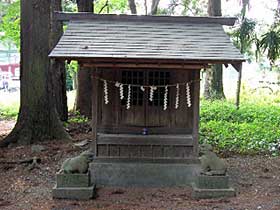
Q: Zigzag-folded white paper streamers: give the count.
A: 7